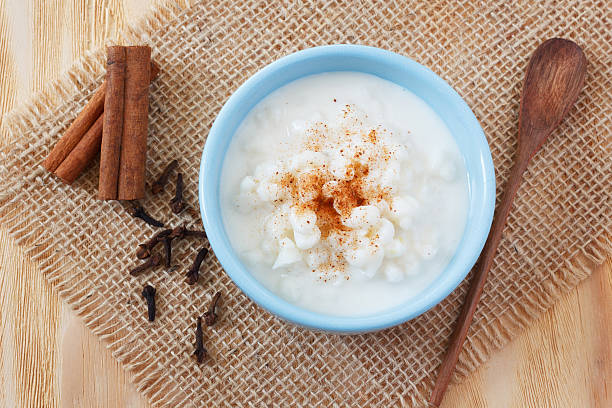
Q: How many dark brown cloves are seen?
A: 11